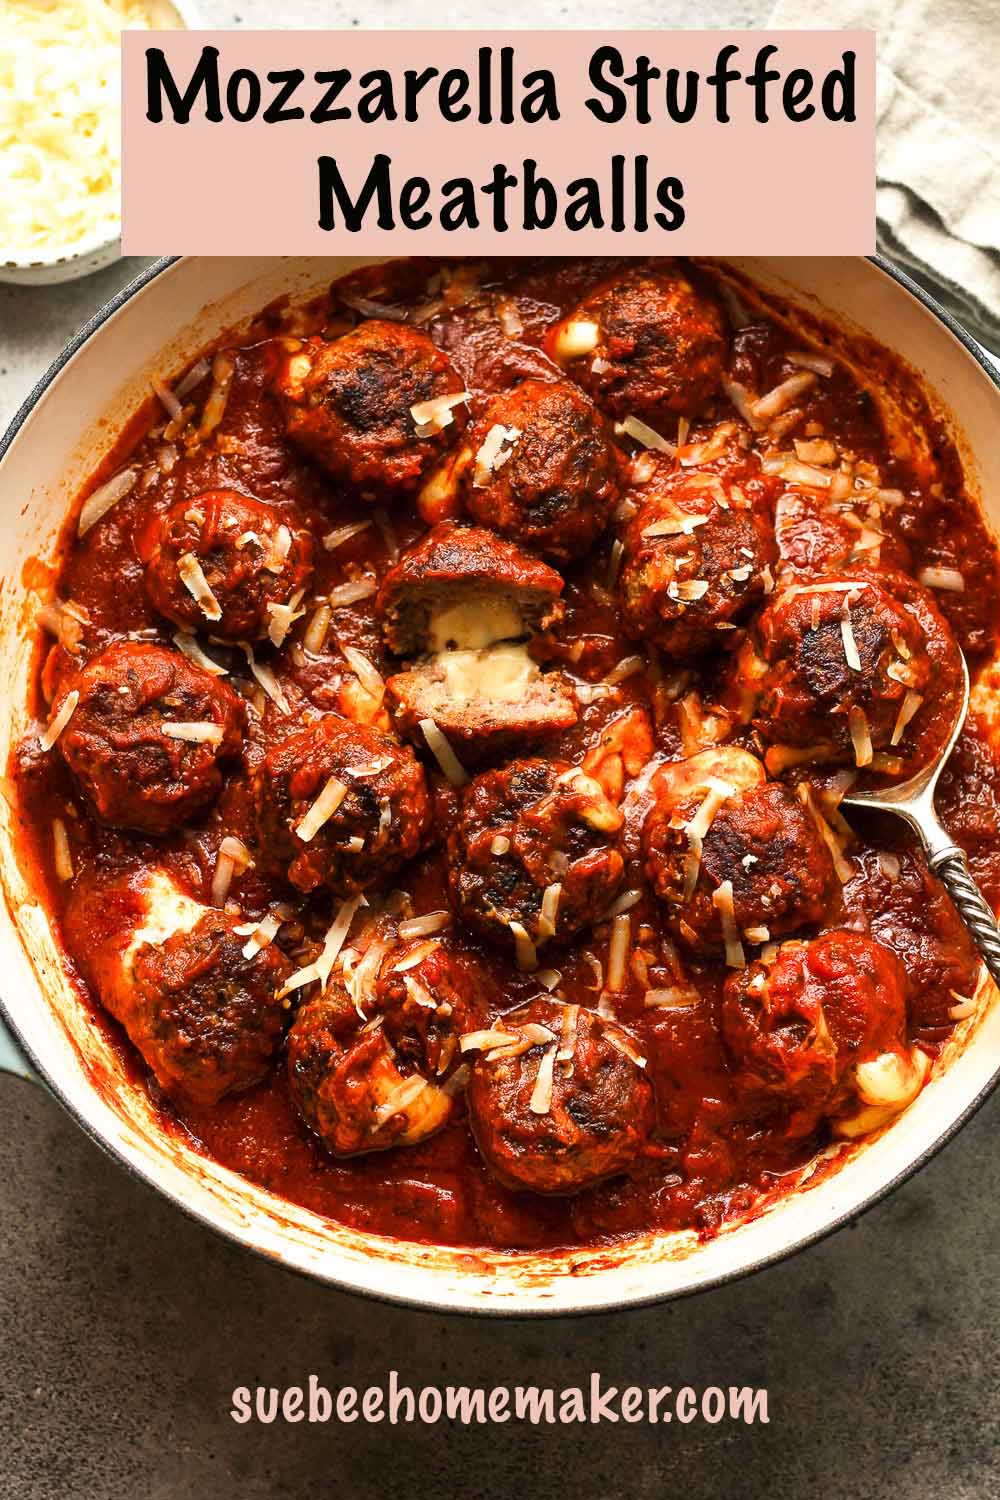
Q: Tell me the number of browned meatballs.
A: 15